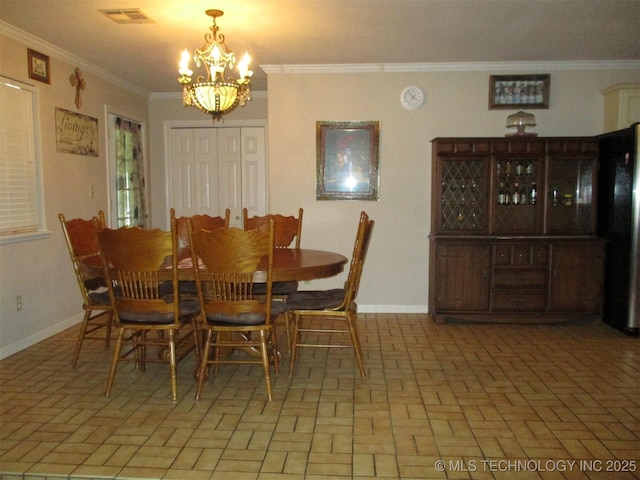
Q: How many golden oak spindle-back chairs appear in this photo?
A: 6